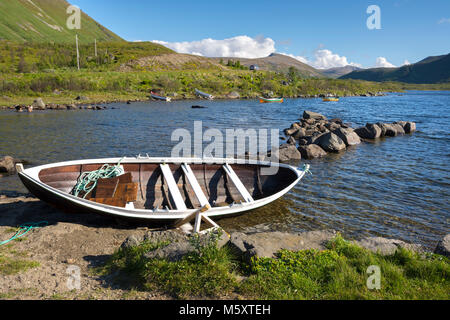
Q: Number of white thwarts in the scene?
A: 3